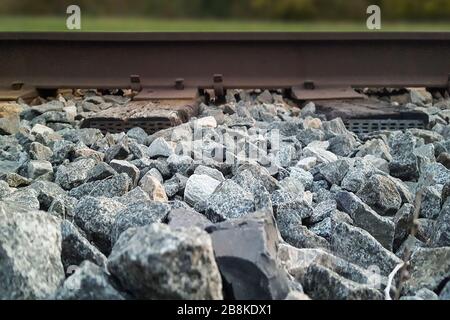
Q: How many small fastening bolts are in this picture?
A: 5